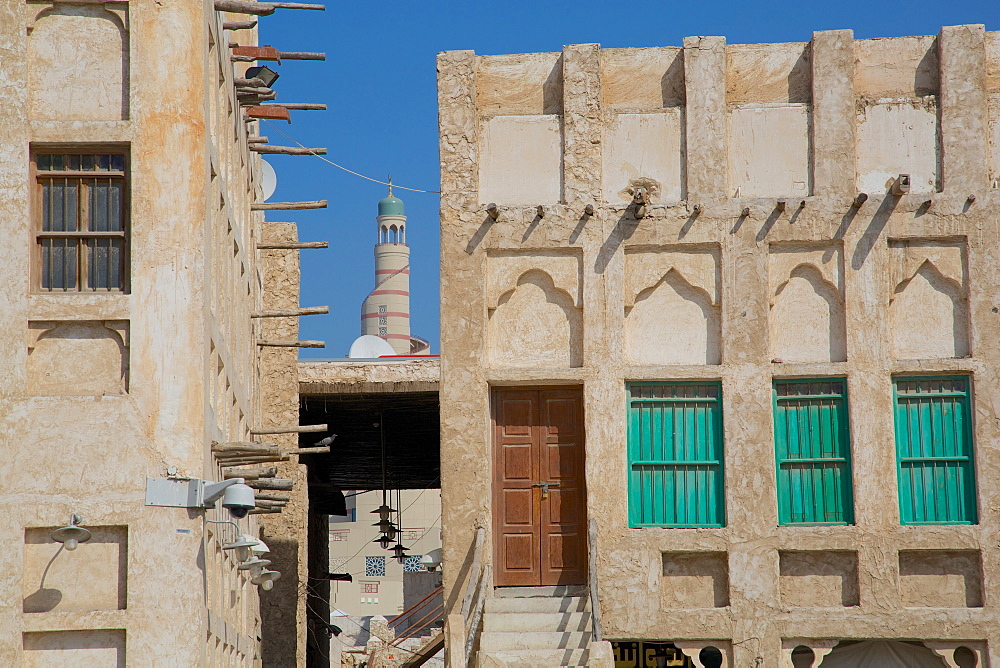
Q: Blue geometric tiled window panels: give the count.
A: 2